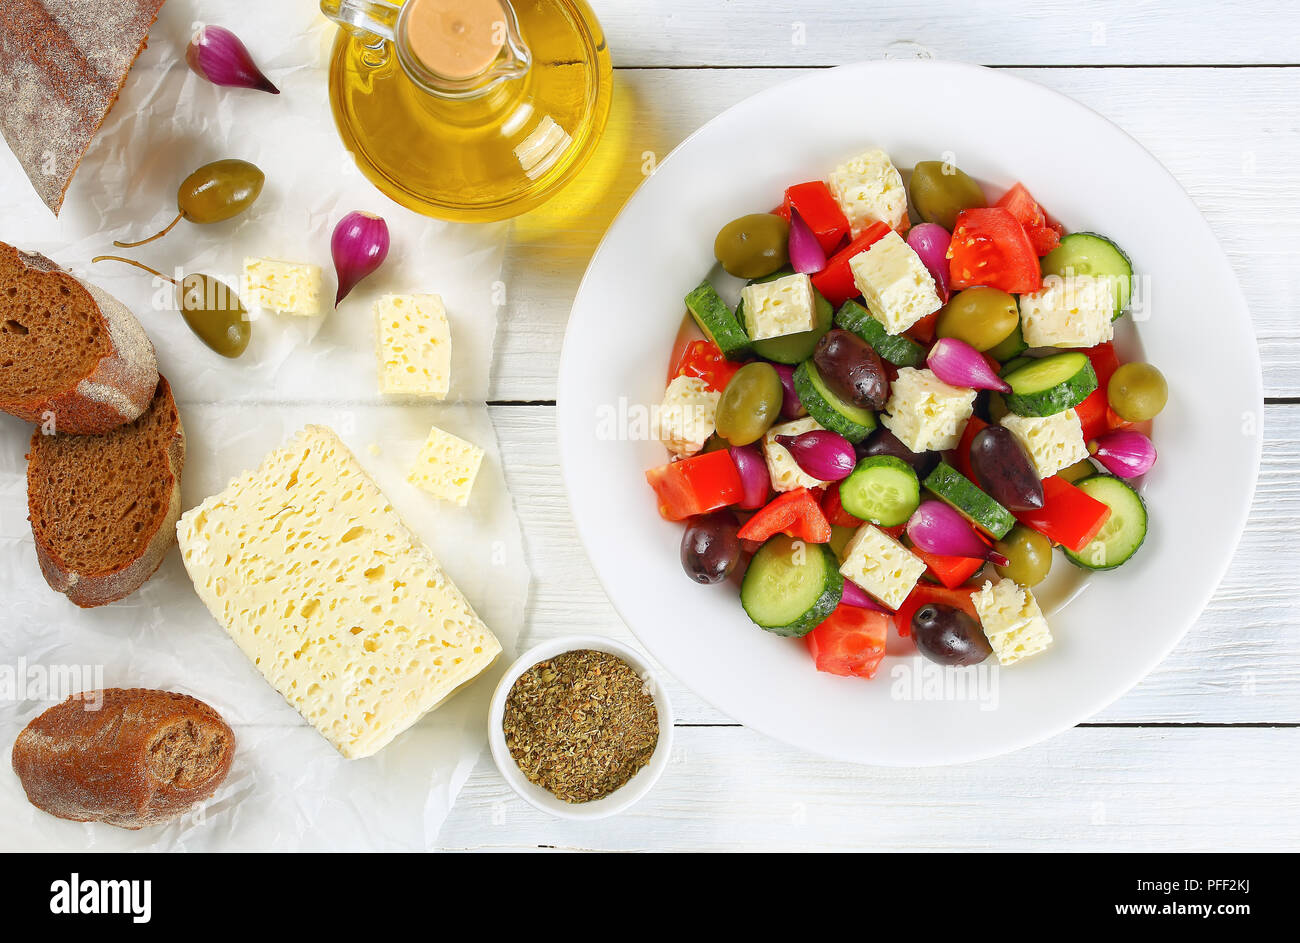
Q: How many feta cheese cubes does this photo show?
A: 13